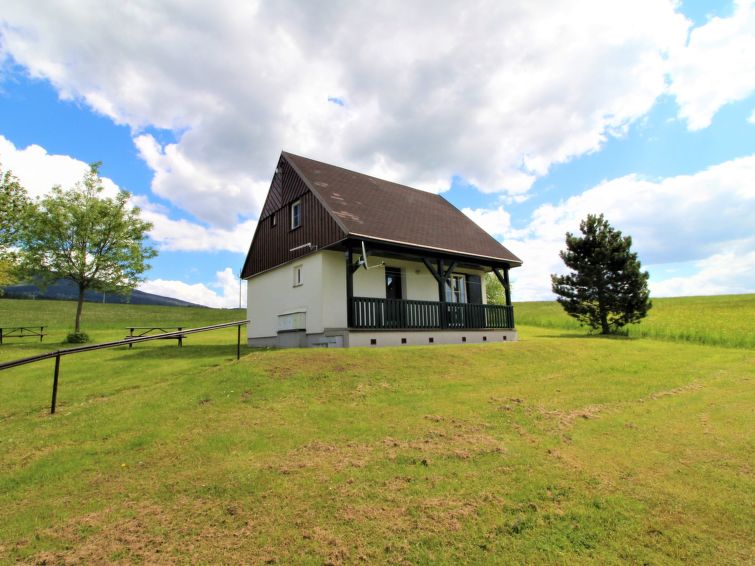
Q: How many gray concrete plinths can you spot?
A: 1